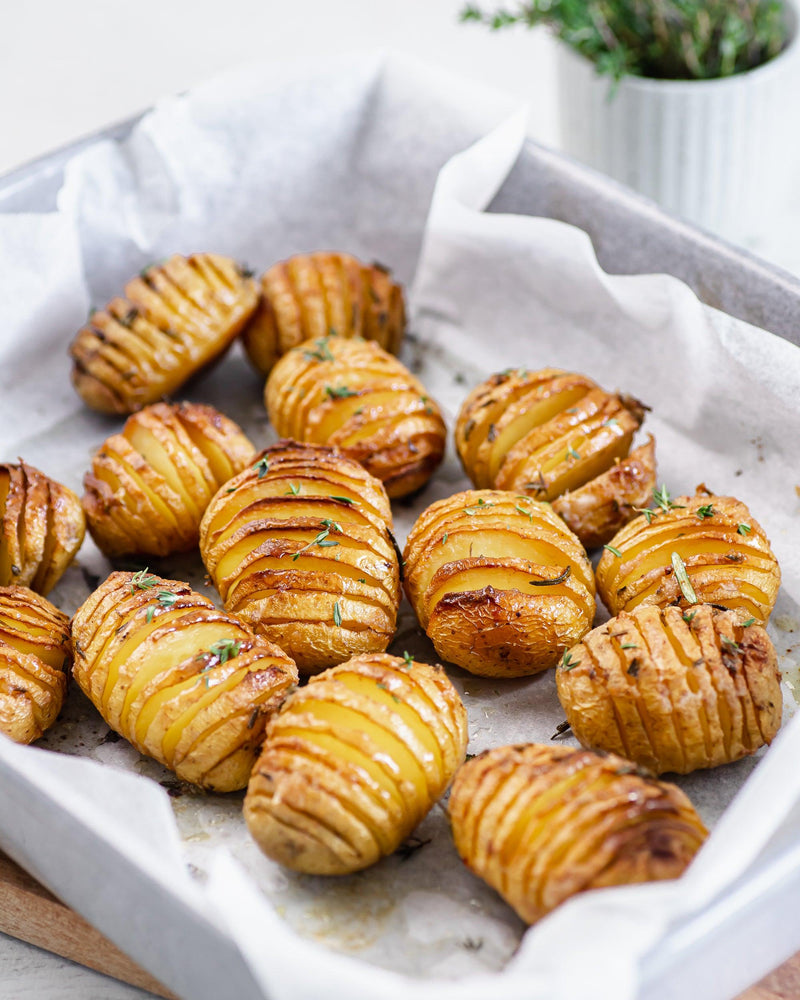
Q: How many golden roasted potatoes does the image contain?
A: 14